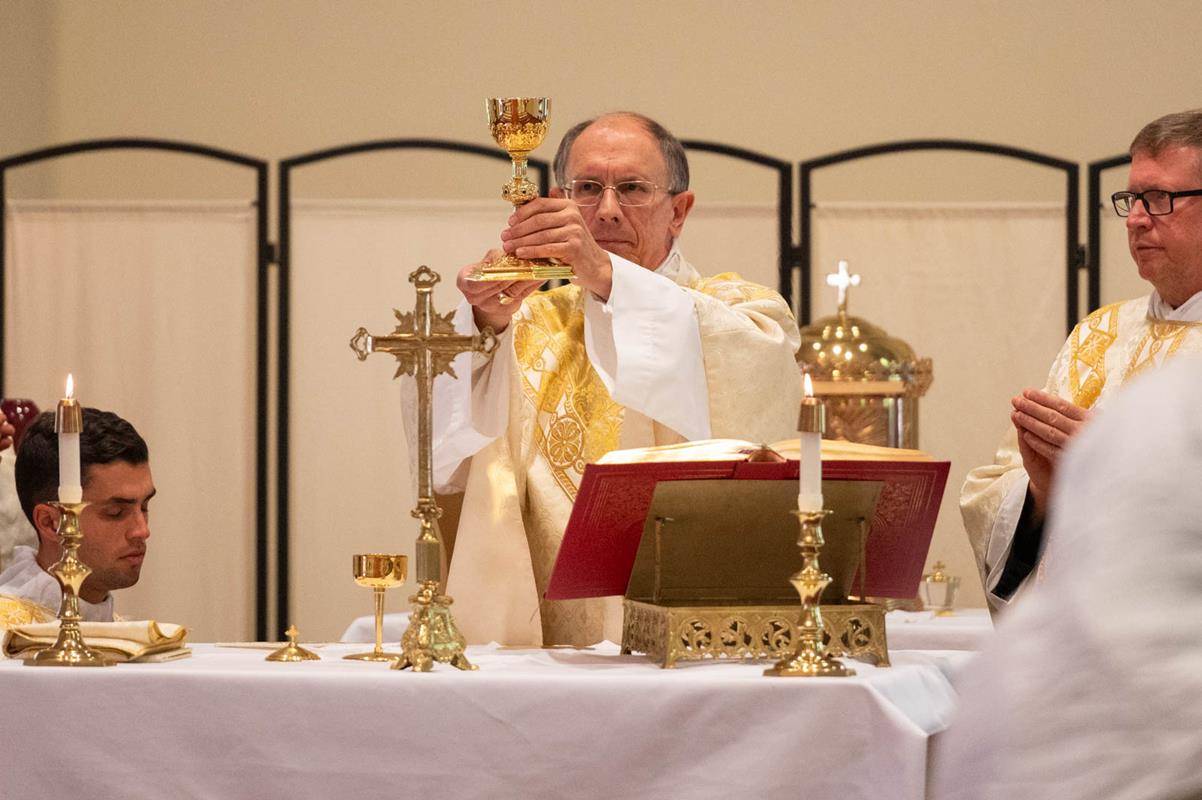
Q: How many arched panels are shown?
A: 5